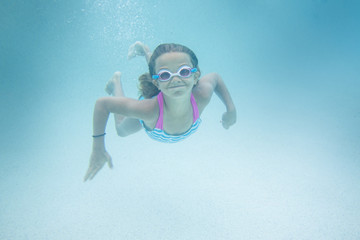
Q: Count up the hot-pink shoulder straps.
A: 2